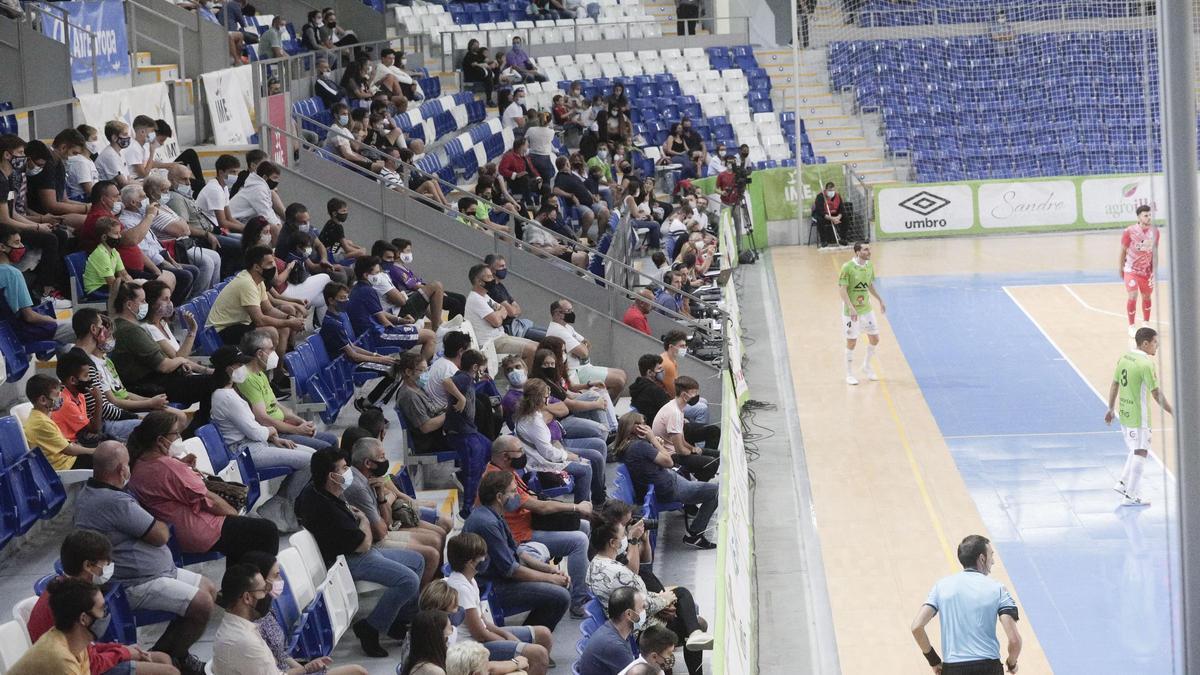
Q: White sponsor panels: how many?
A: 3